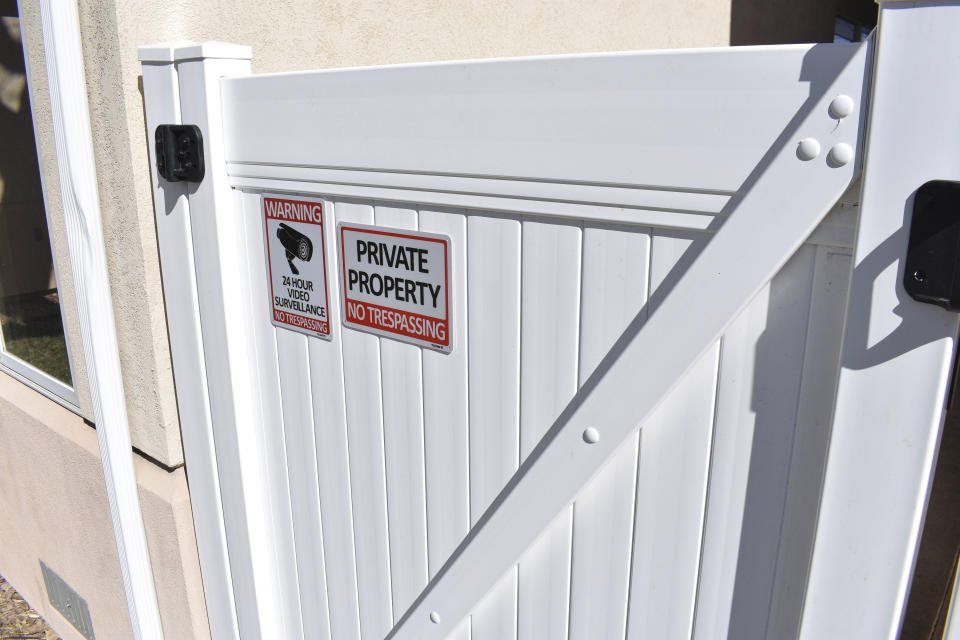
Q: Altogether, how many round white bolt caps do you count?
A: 5